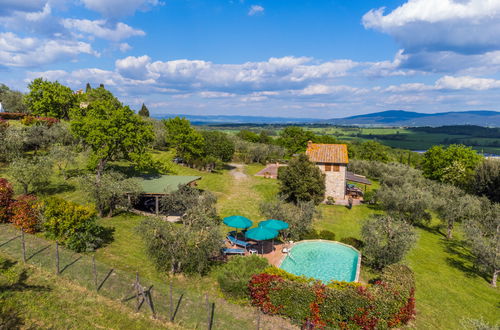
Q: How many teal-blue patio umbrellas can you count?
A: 3